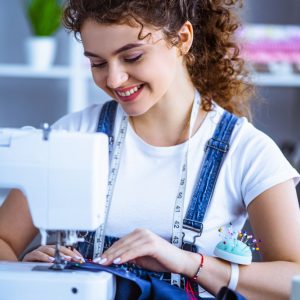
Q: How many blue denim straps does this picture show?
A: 2